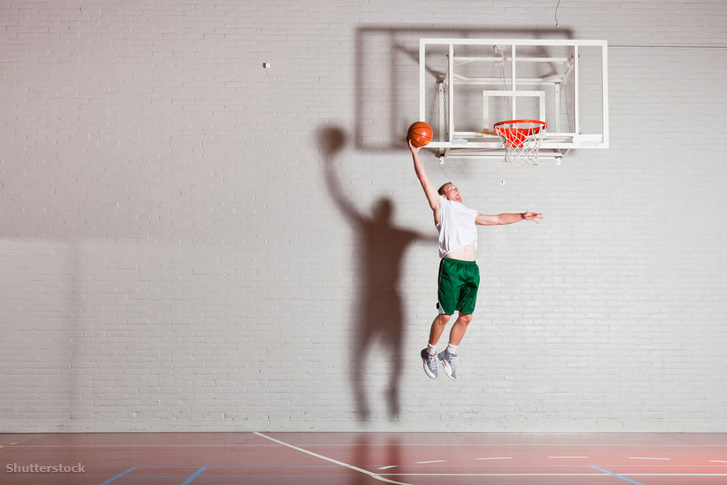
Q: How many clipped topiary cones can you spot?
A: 0